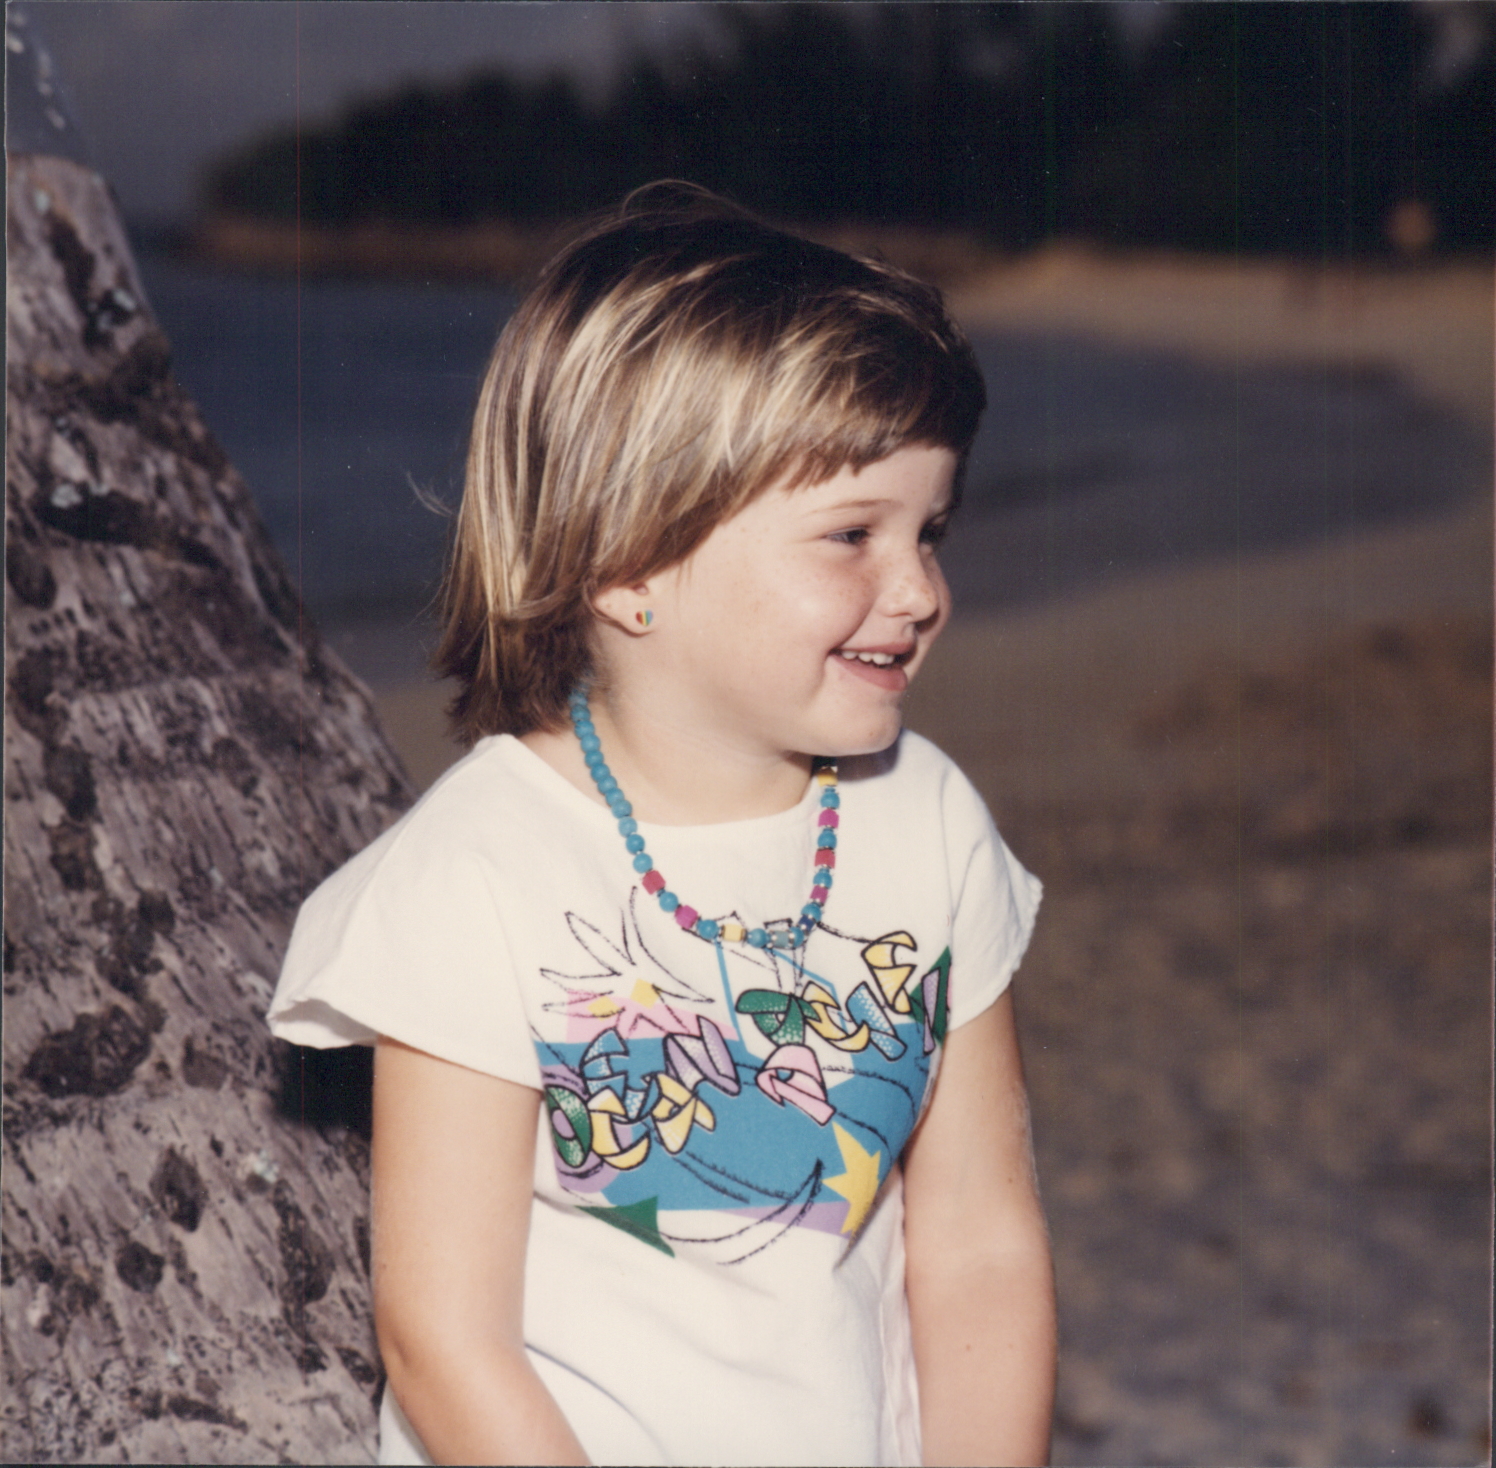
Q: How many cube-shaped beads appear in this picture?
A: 9